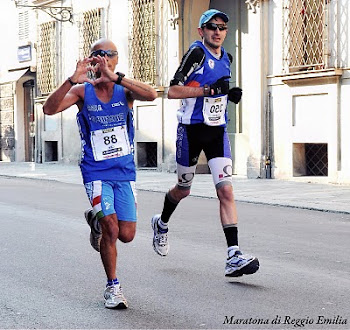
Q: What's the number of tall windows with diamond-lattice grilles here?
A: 4